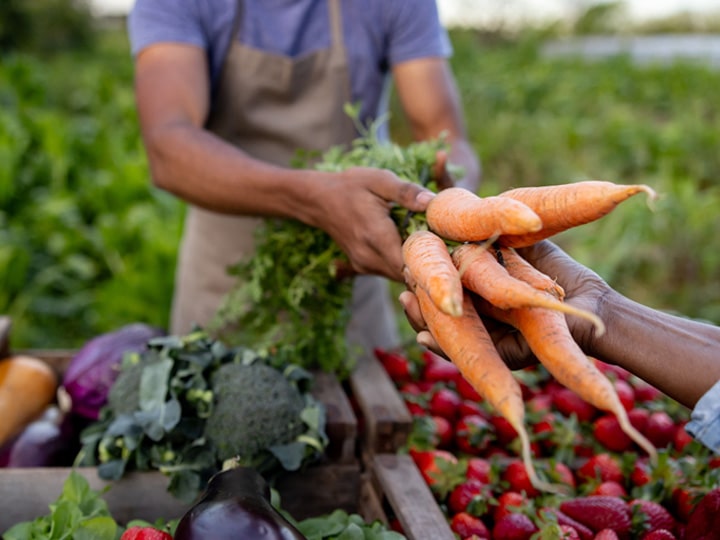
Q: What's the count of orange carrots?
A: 7